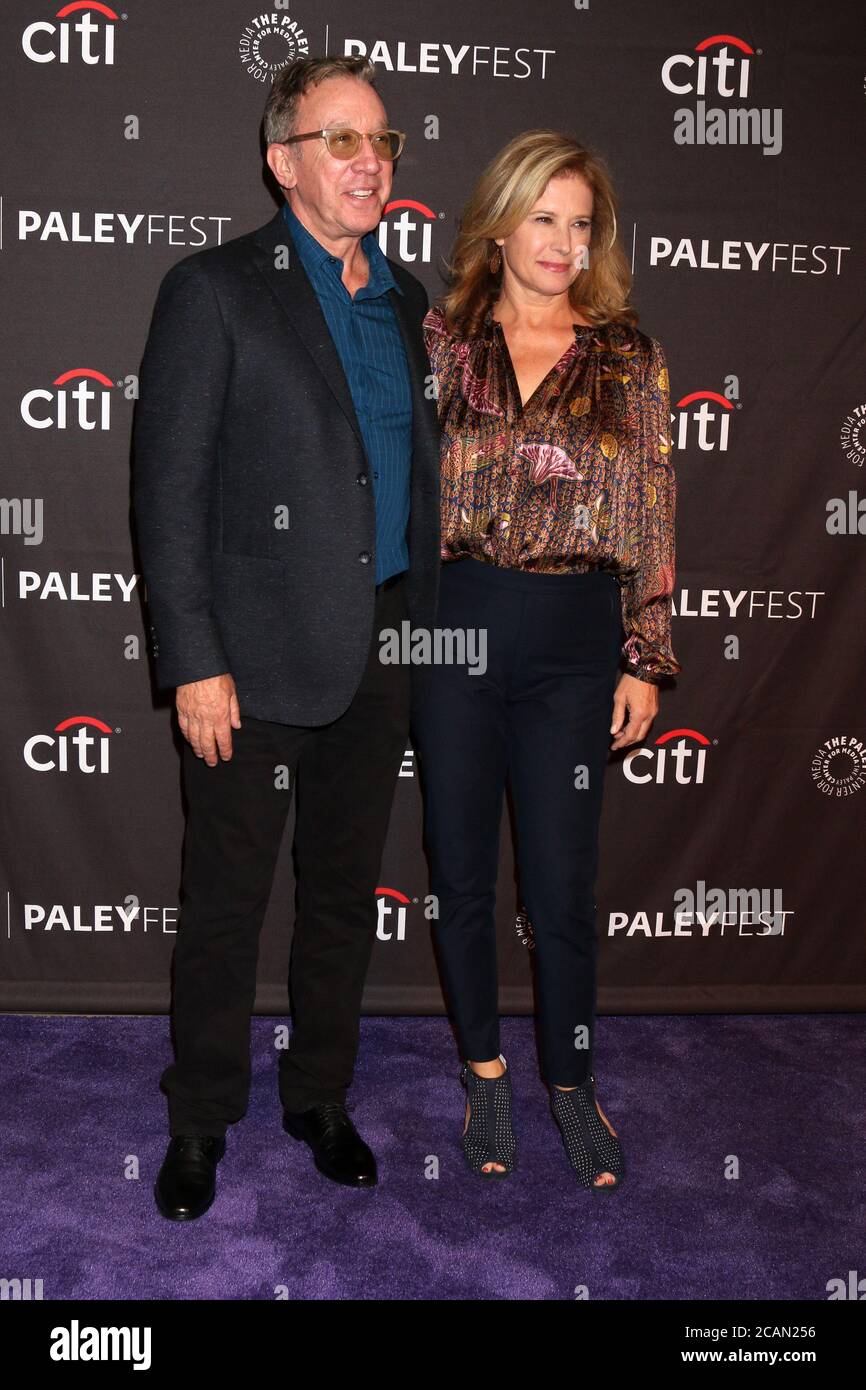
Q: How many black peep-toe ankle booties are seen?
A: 2